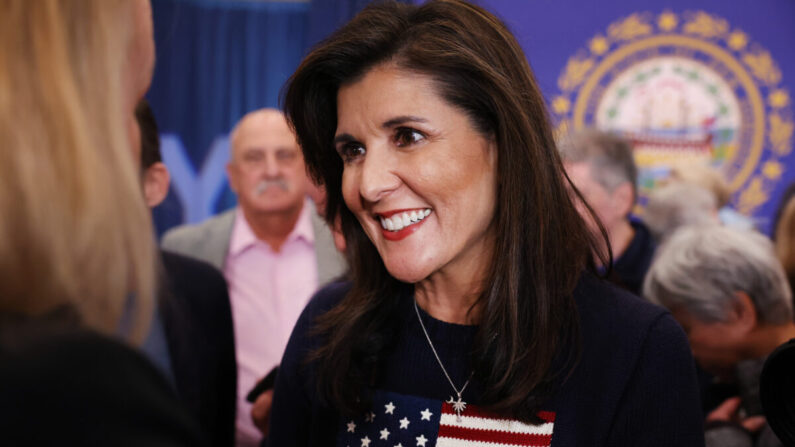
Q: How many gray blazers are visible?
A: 1